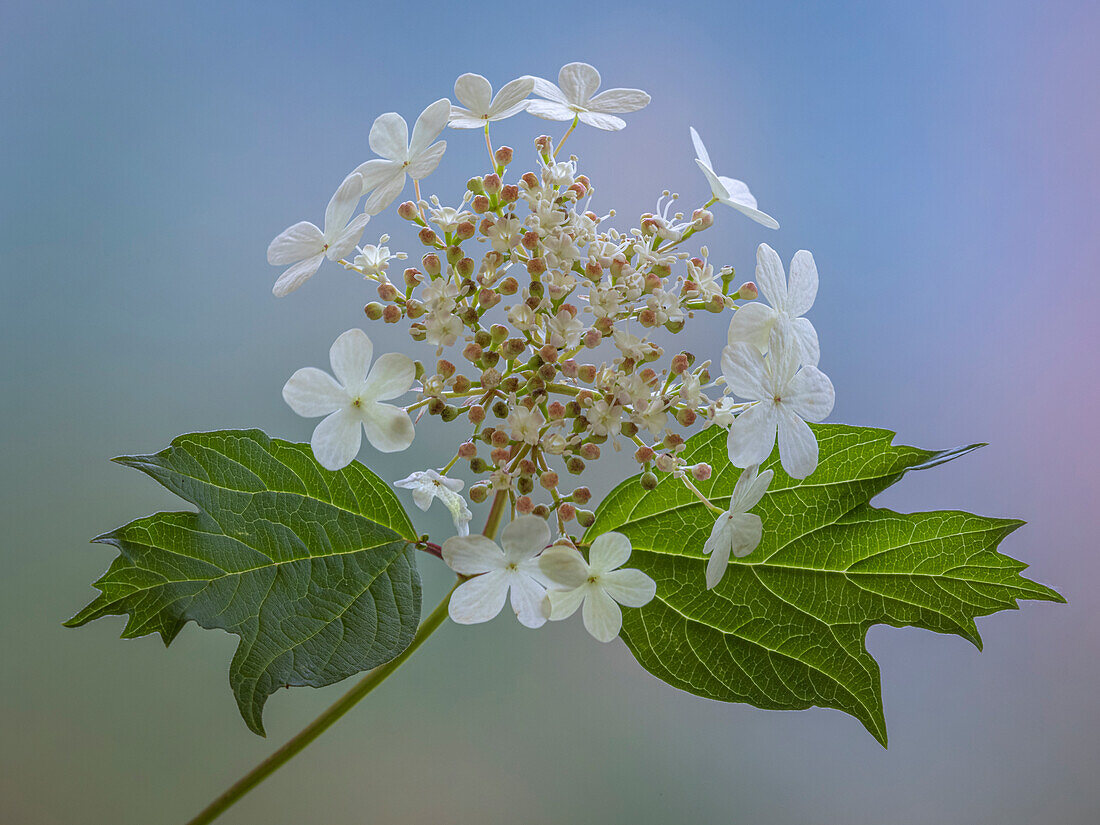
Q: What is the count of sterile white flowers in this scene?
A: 12